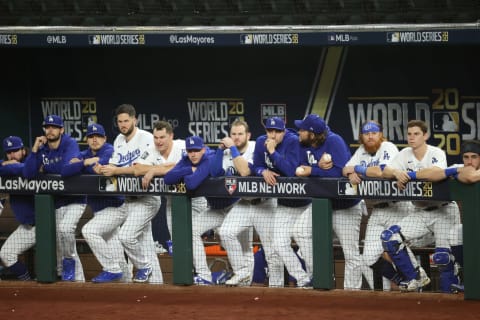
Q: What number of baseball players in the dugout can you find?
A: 12